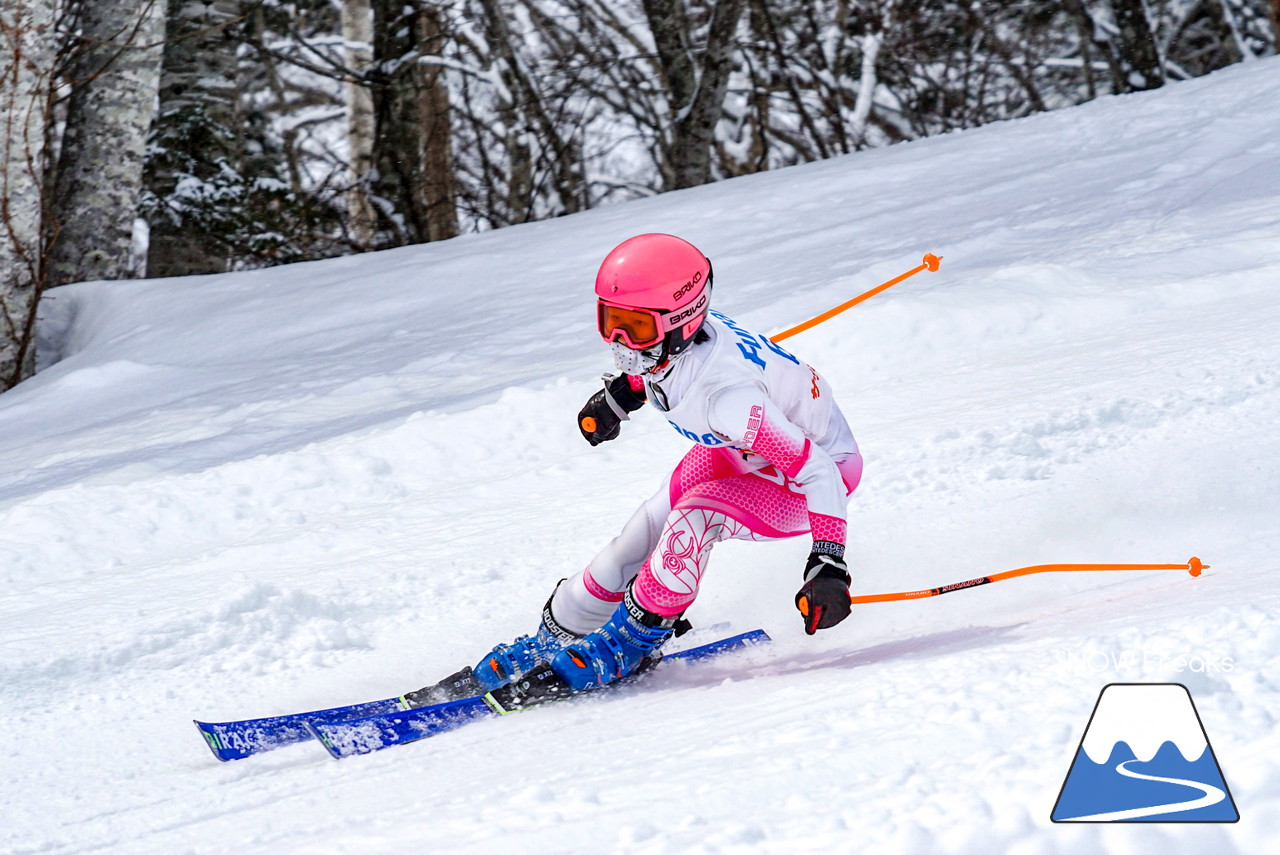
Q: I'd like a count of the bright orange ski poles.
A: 2